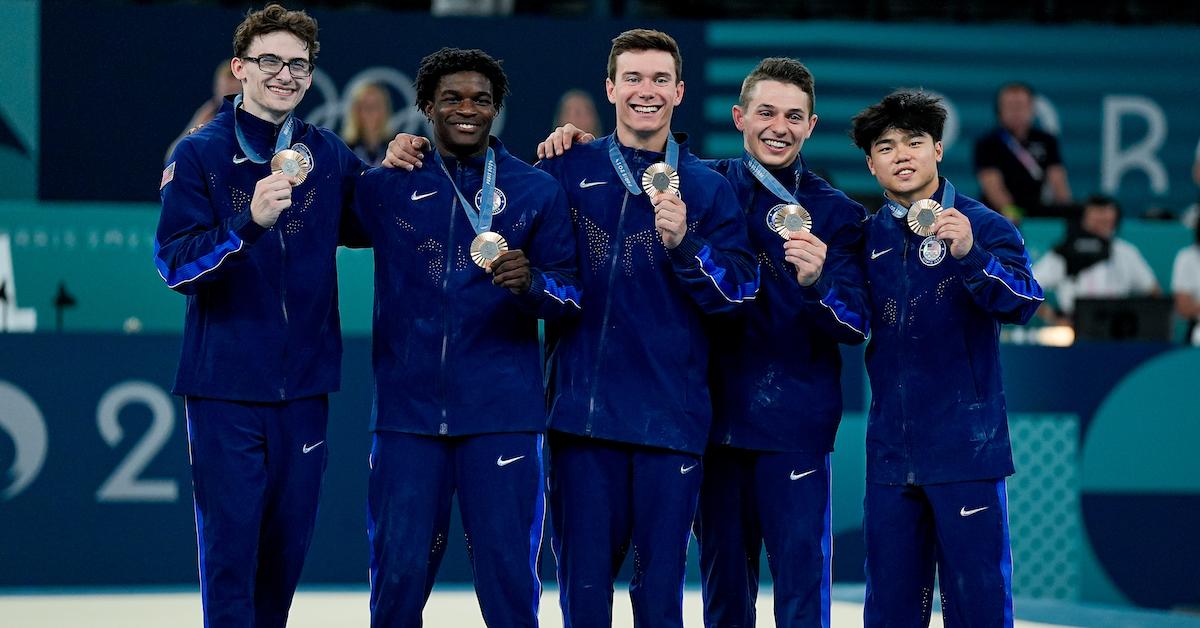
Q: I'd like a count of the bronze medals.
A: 5